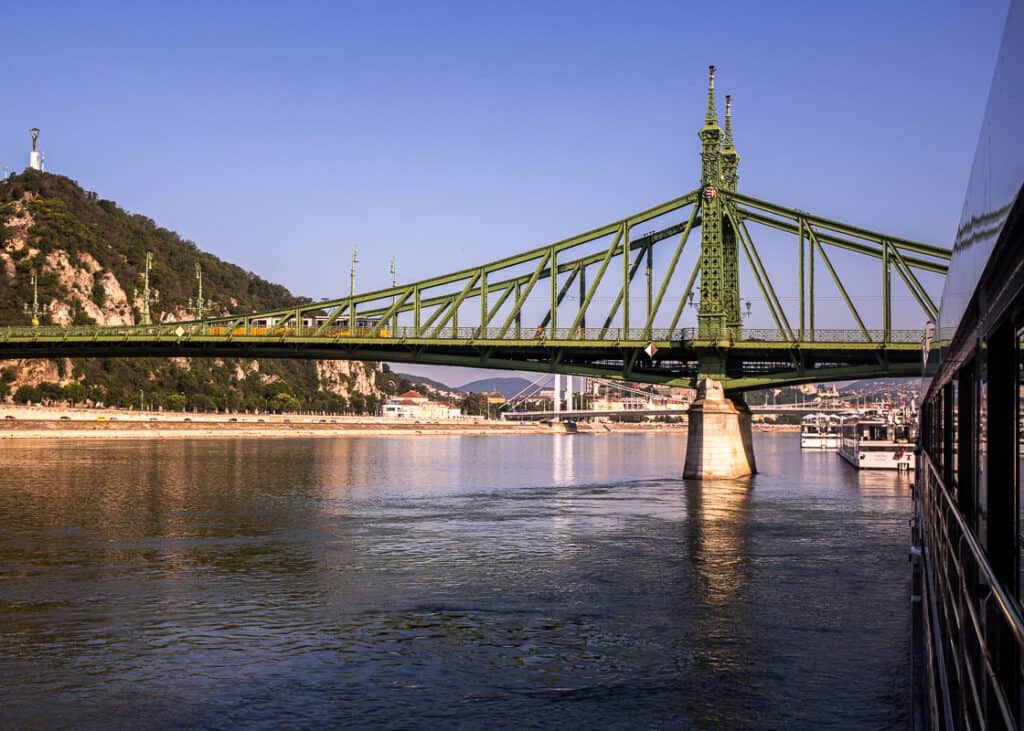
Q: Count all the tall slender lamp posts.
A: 5